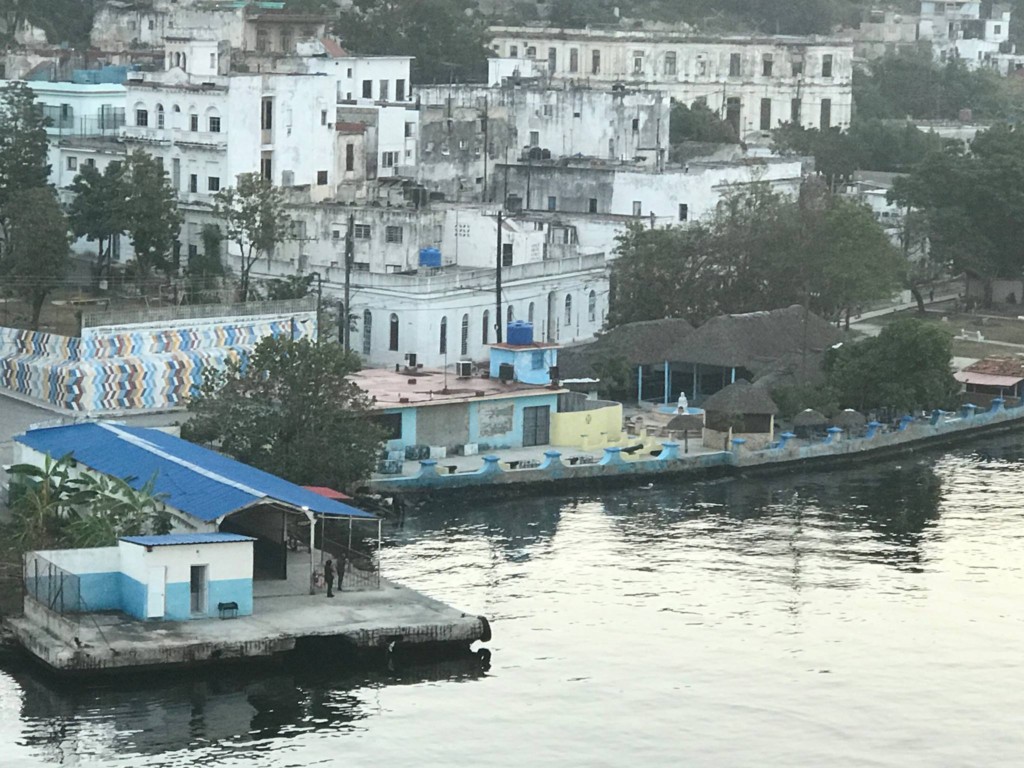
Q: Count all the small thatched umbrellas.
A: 3